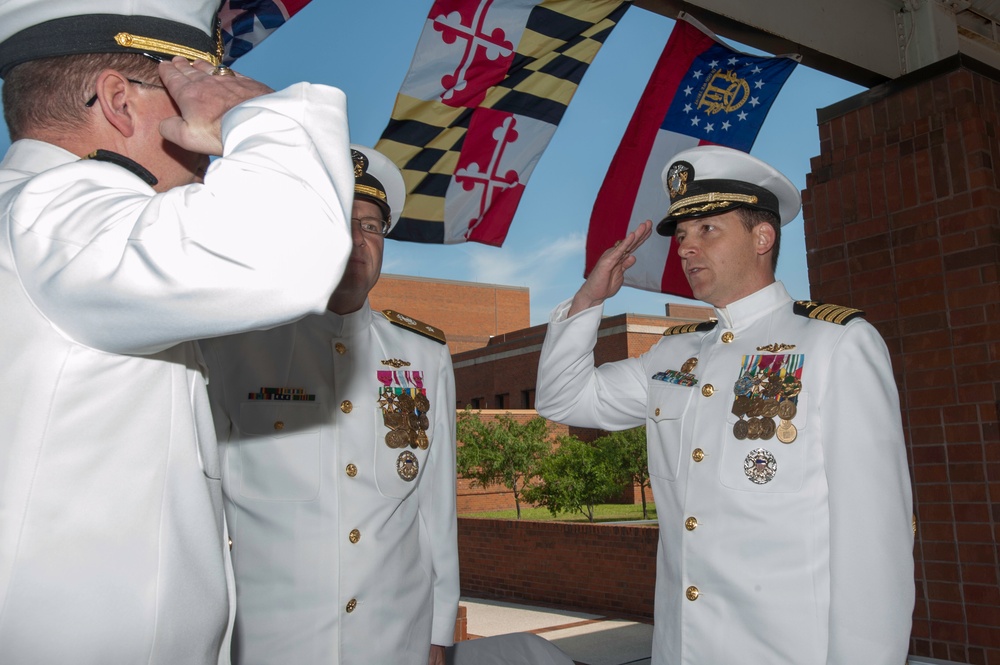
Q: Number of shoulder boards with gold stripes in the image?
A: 2